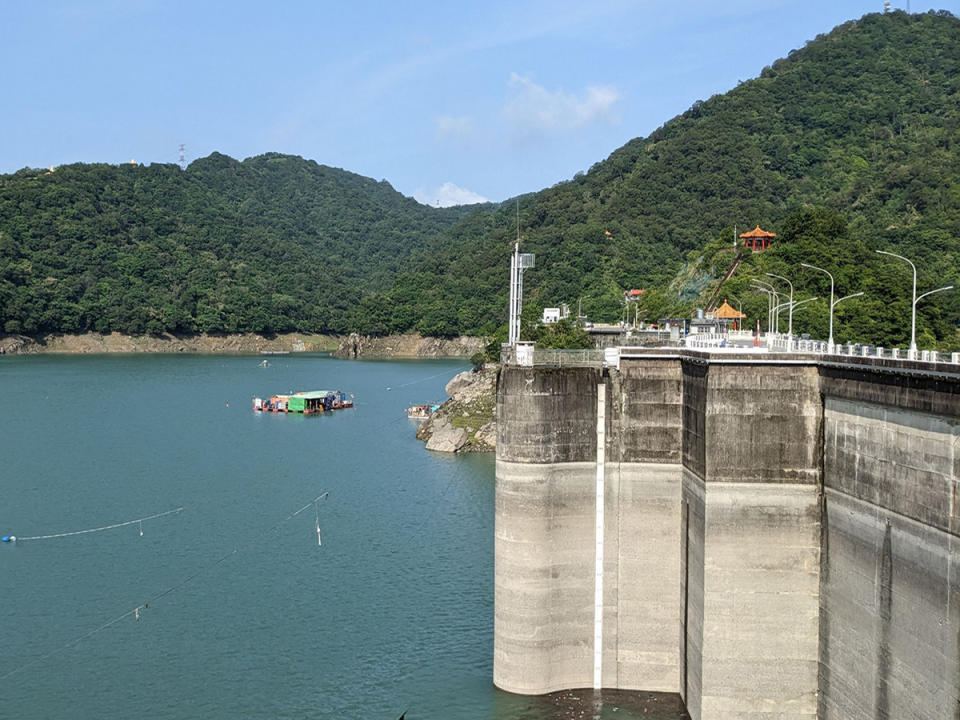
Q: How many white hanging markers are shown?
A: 3